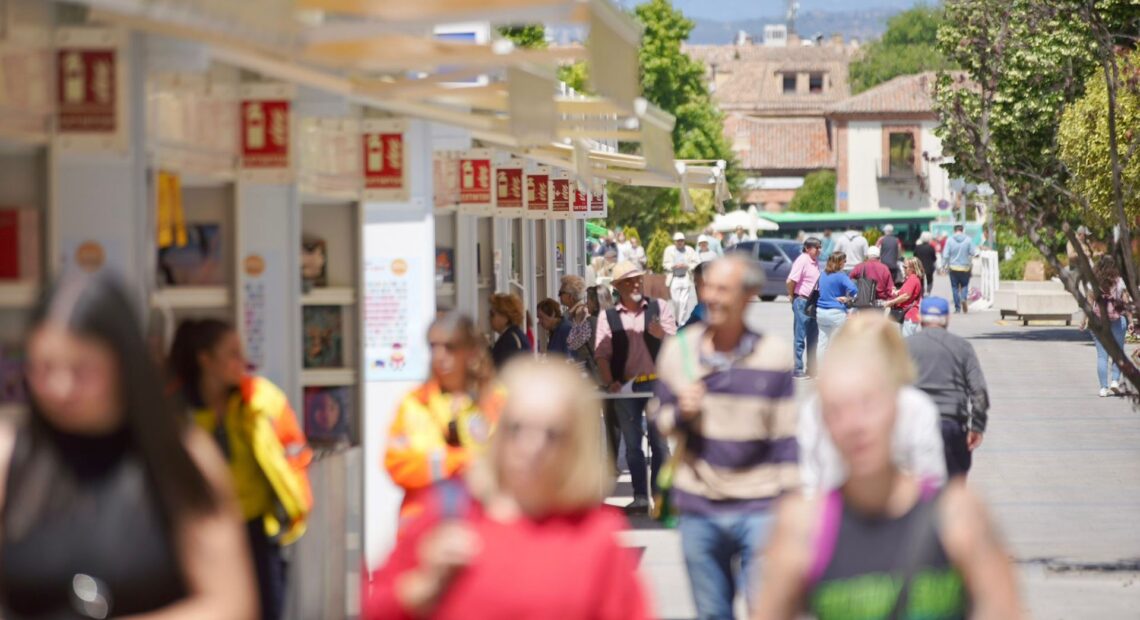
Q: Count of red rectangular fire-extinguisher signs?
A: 9